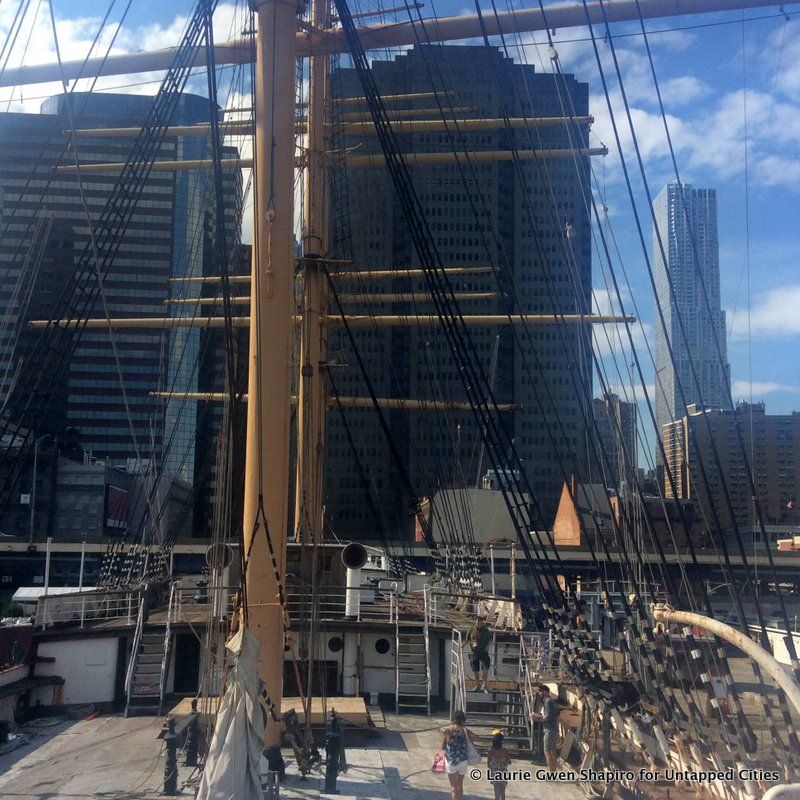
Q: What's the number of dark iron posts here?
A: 3